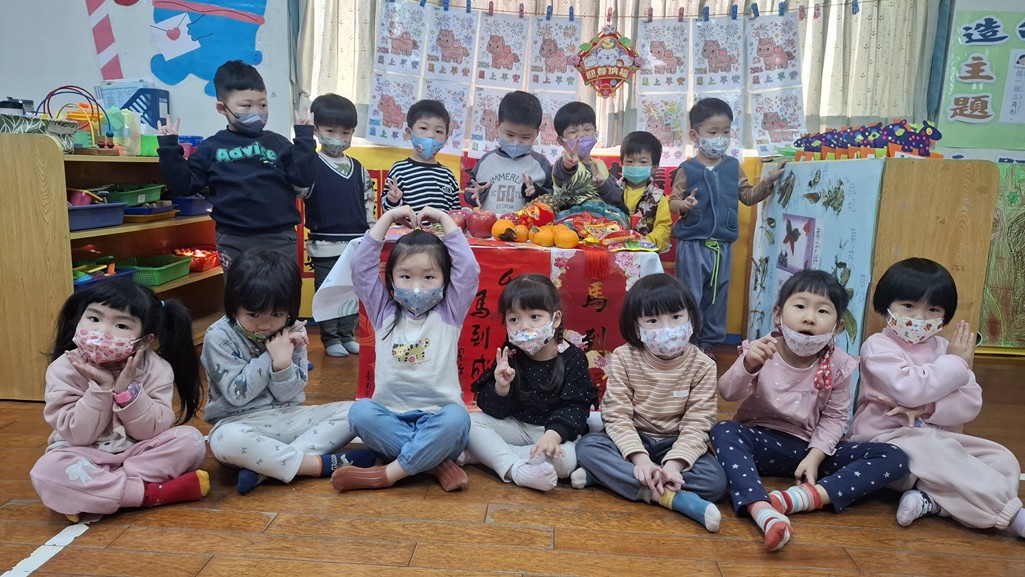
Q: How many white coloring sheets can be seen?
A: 14